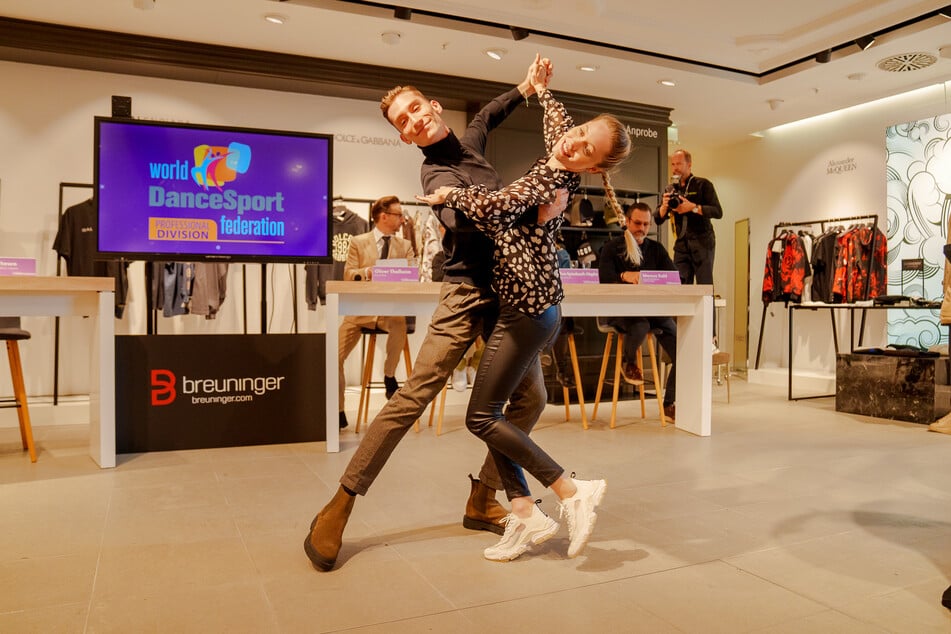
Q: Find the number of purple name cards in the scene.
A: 4